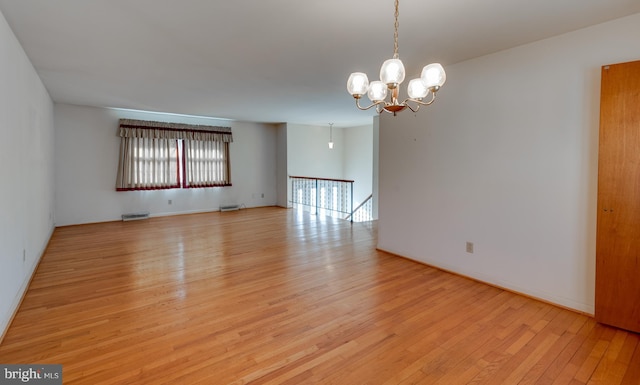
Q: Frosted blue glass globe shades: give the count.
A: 0